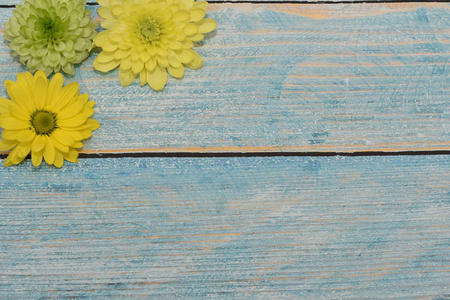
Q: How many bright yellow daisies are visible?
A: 1